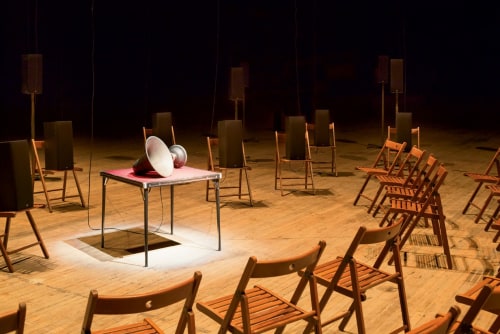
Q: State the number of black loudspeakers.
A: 12